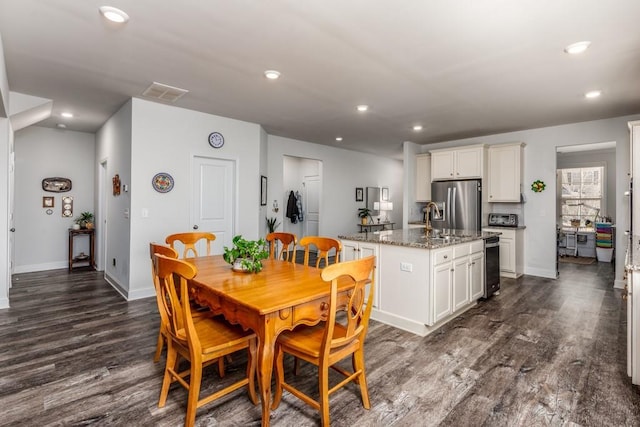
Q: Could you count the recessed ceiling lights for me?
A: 8